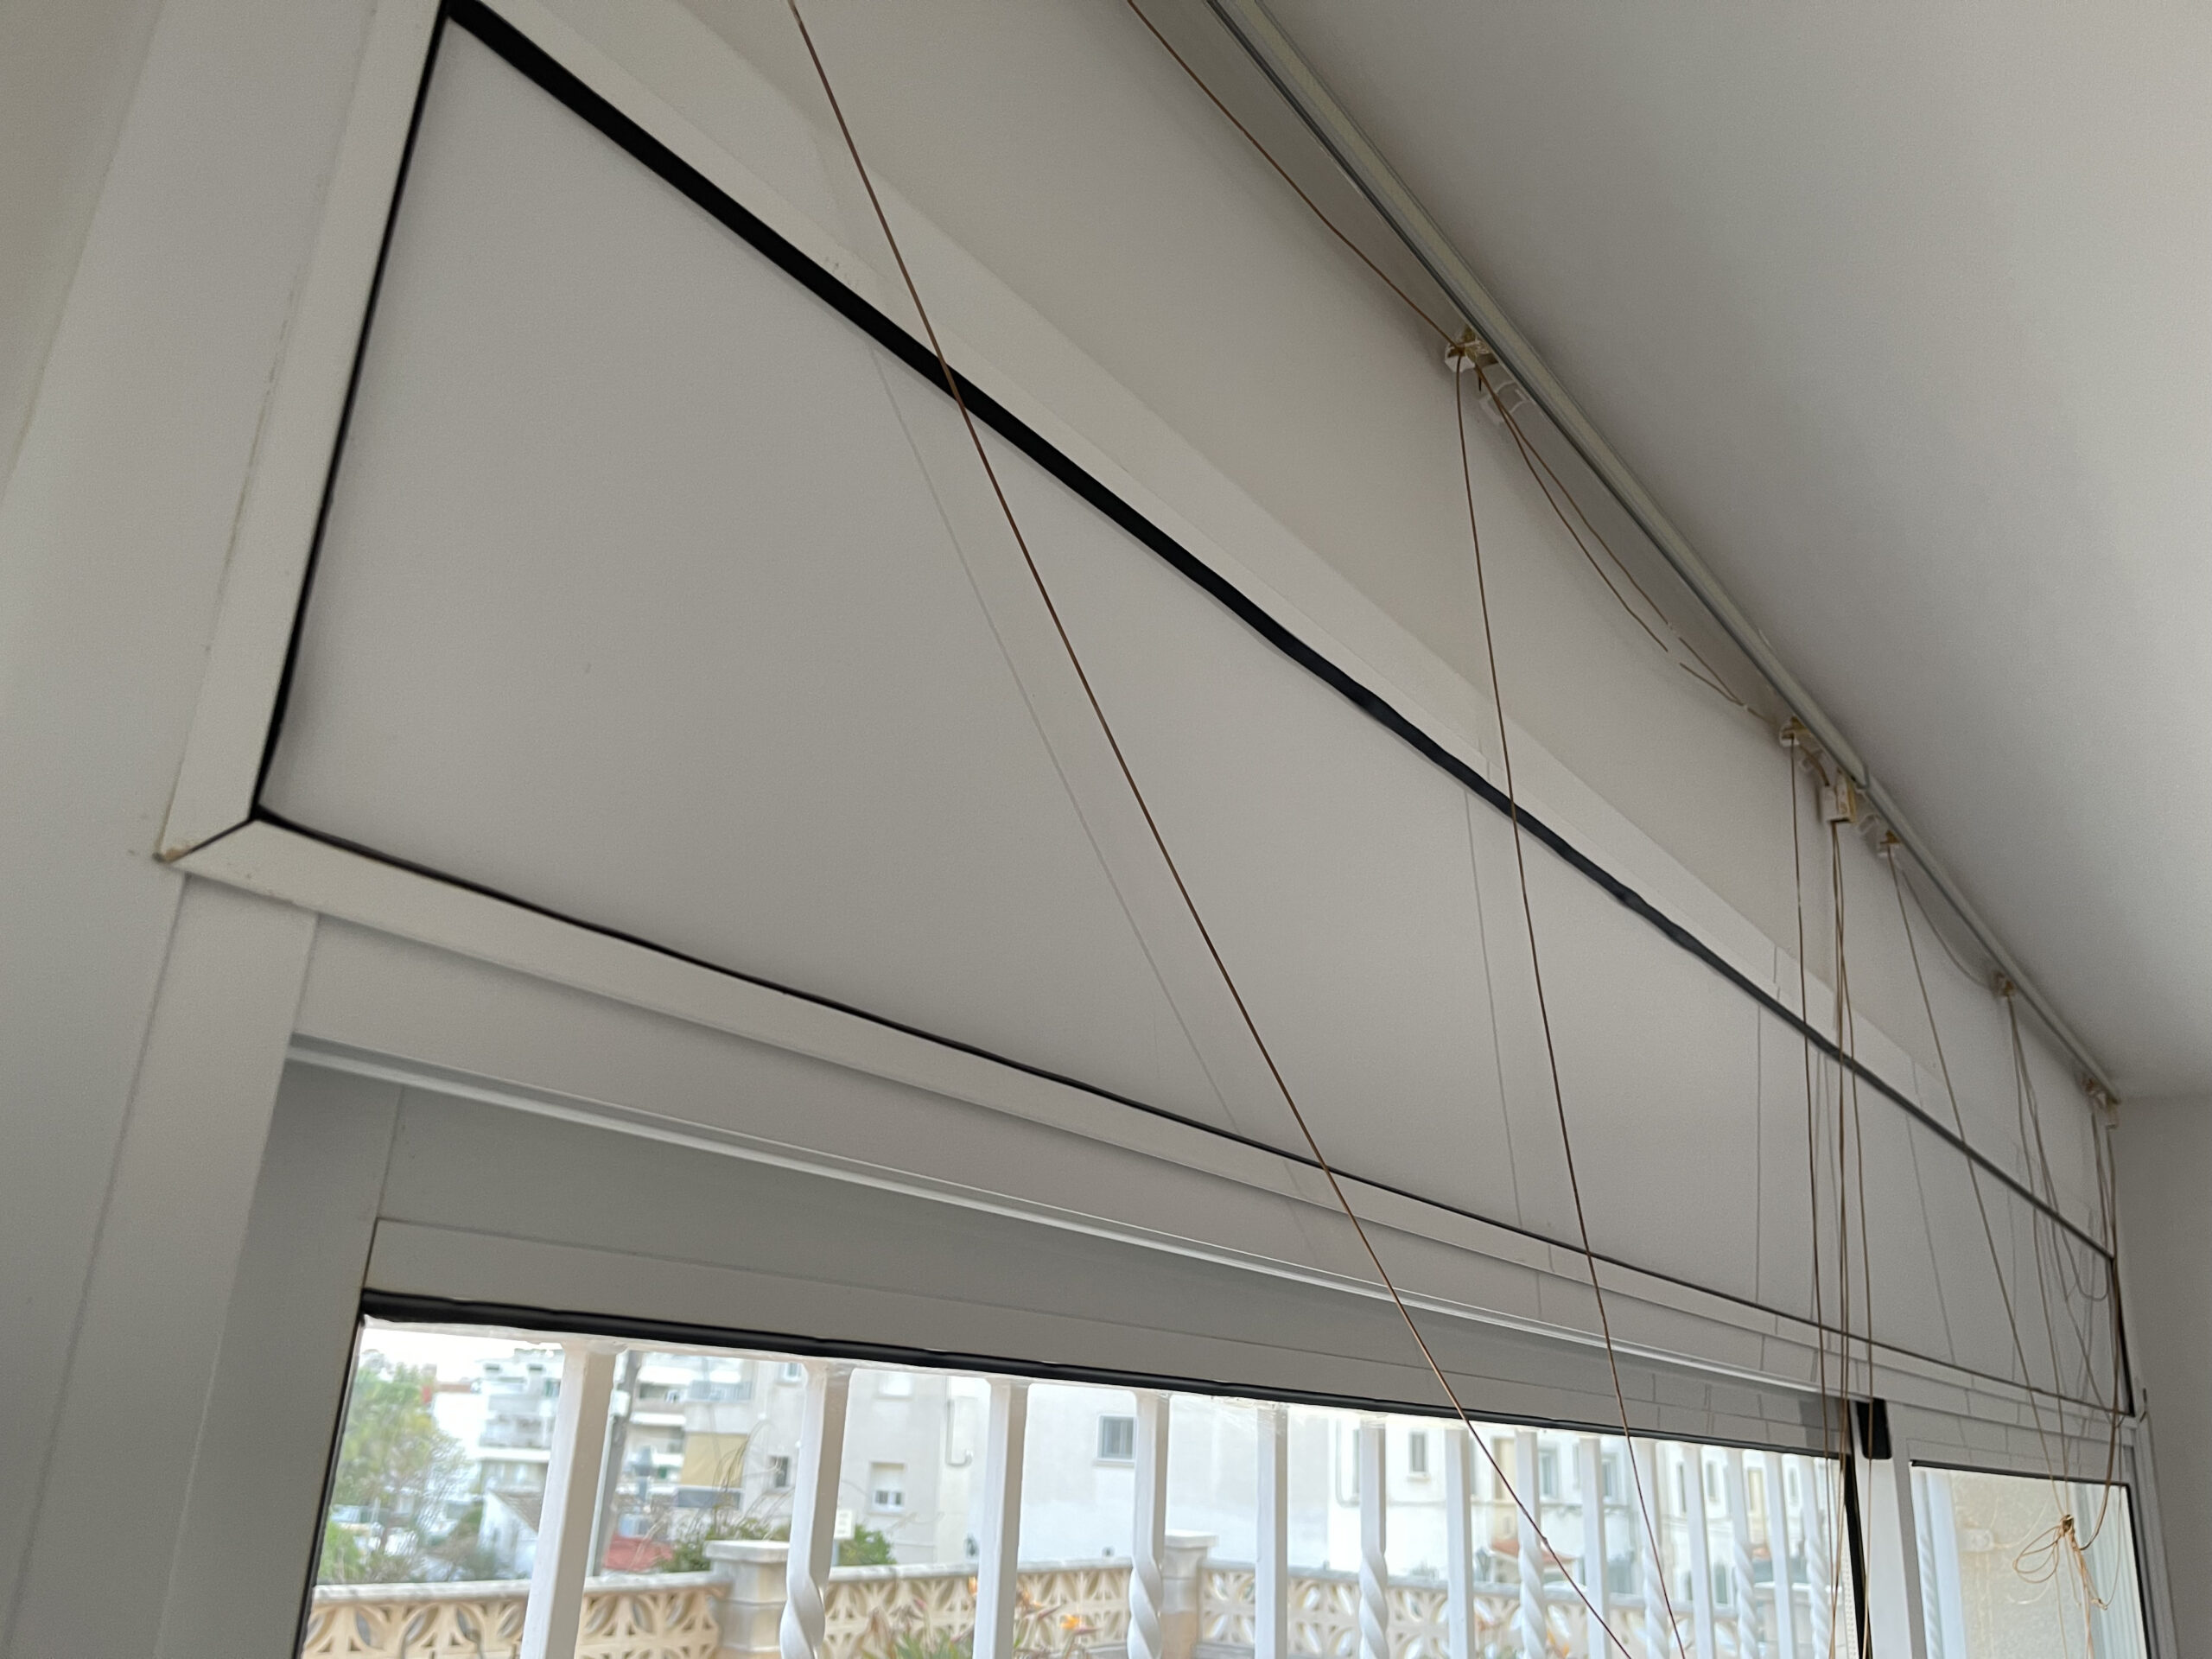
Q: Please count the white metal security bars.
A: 14